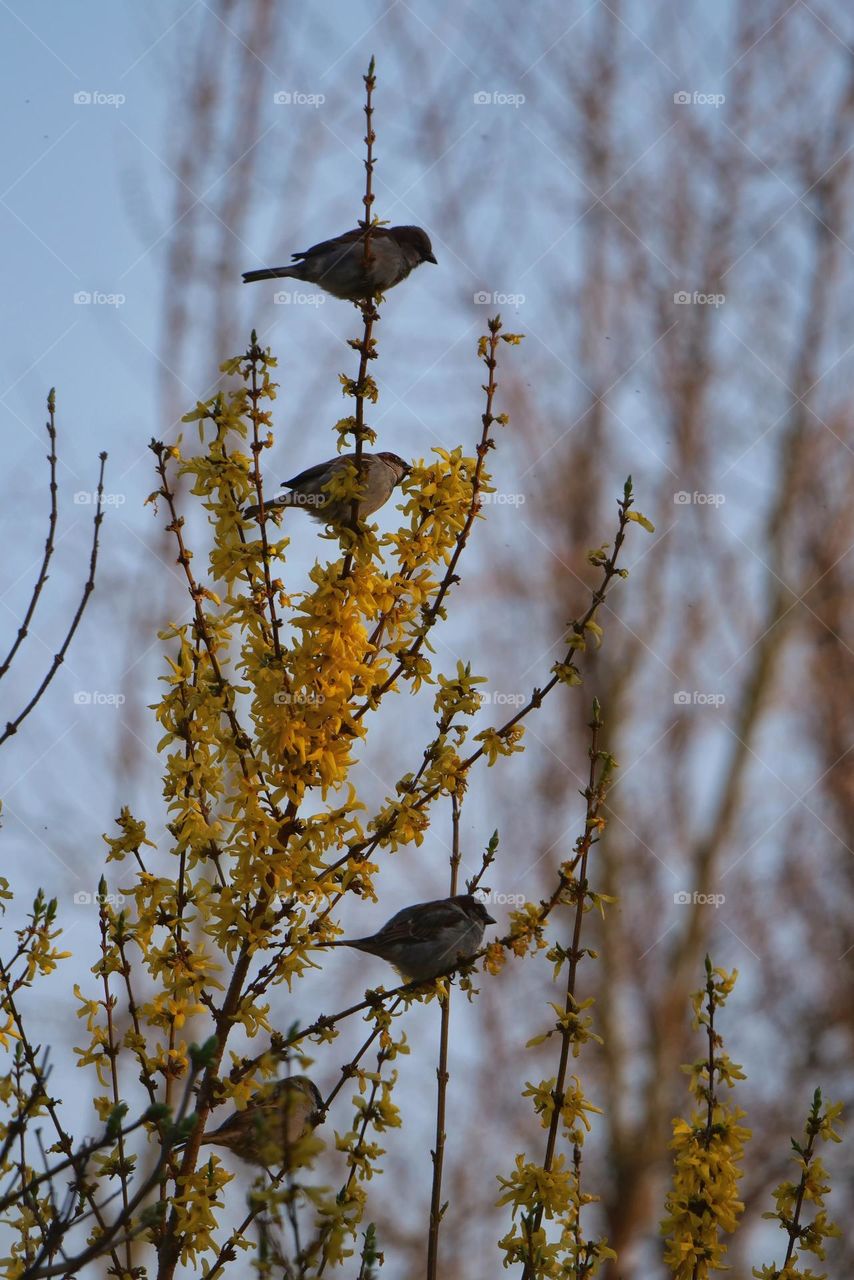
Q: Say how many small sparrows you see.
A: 4